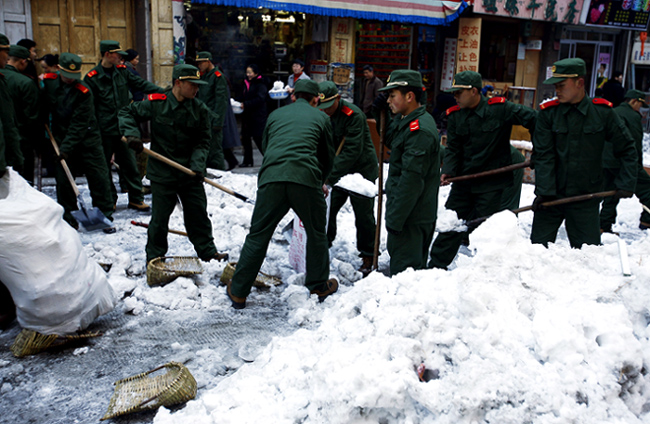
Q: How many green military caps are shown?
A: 12